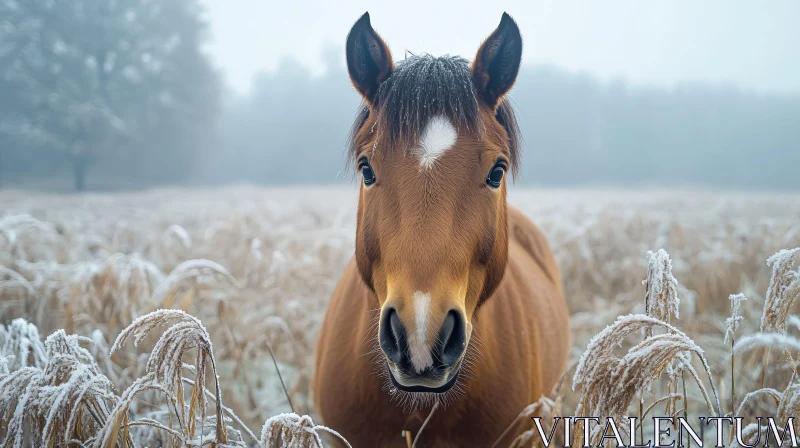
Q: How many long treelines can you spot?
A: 1